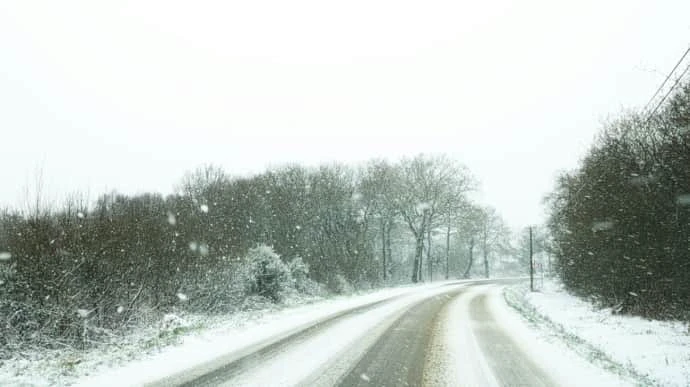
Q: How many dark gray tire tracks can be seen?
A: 3